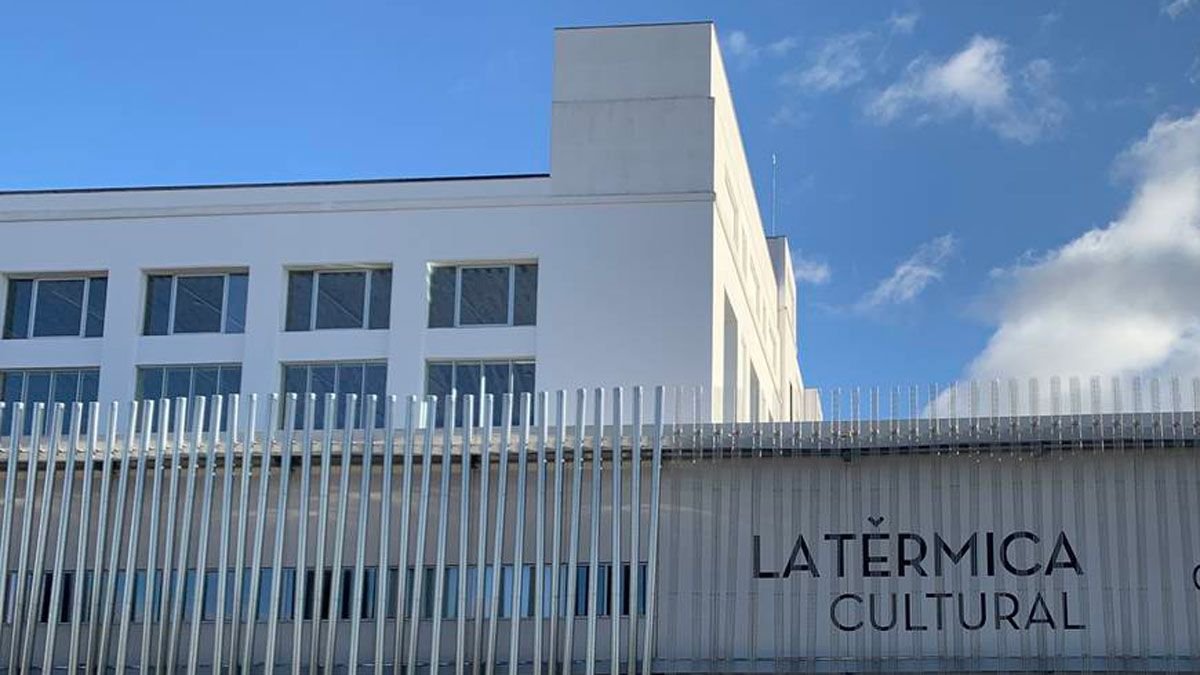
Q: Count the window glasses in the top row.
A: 12